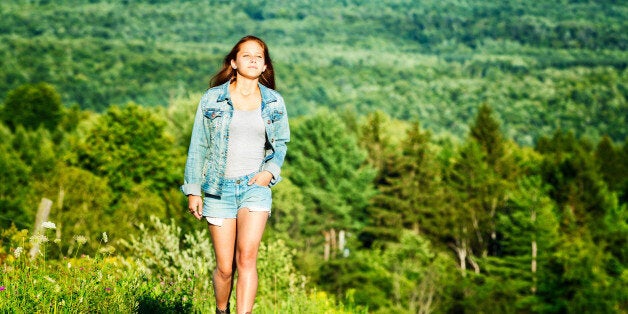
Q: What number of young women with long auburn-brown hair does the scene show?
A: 1